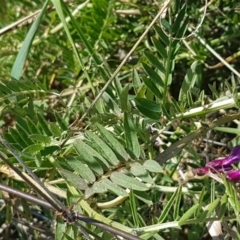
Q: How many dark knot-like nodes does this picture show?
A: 1